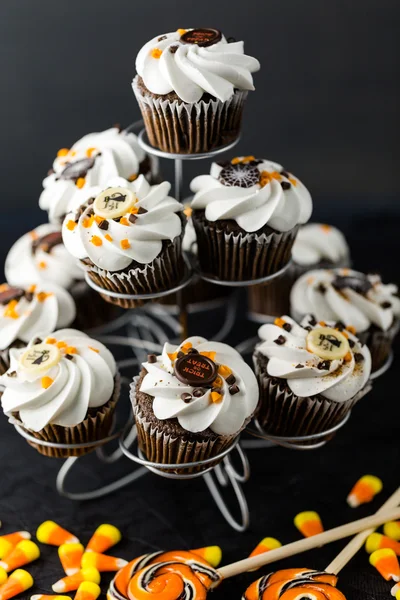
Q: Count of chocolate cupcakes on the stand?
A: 12